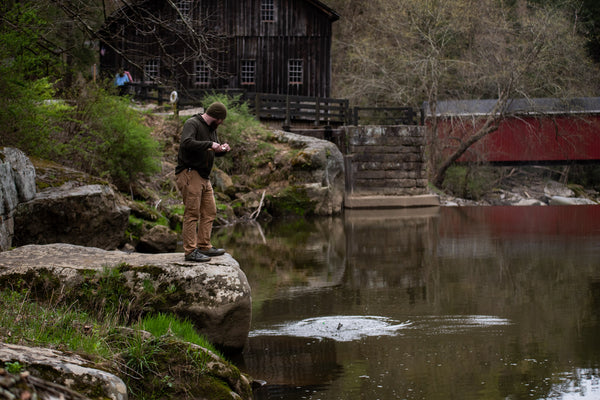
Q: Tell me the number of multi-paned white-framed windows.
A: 6